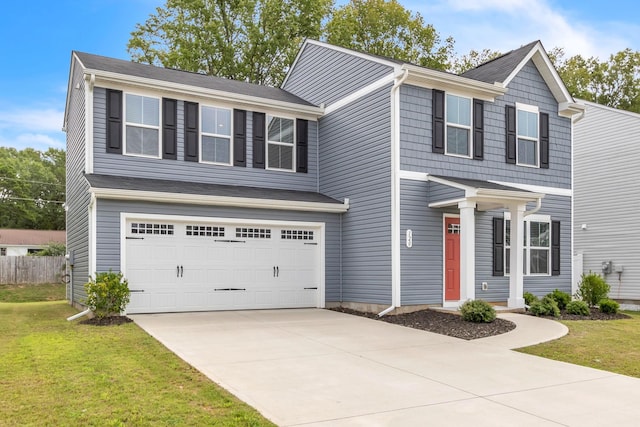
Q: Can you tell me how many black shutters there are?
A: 12